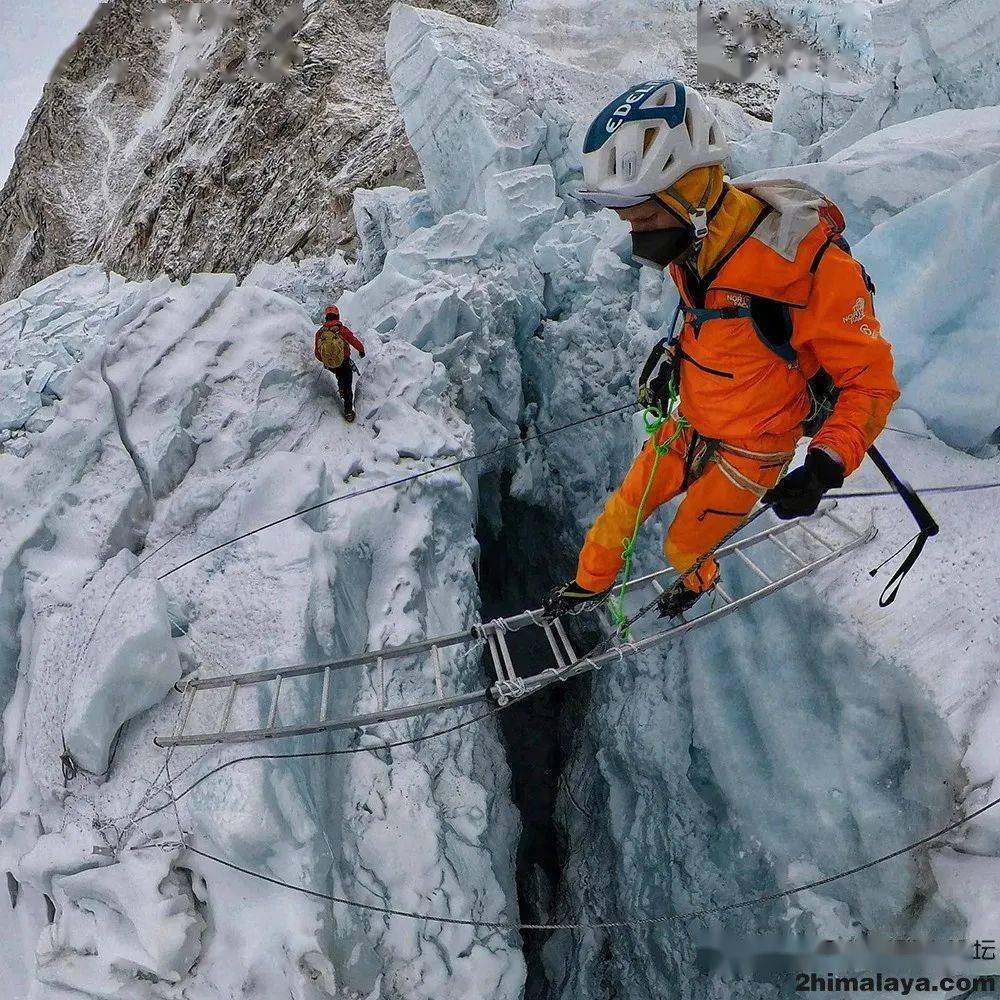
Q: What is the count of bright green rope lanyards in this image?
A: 1